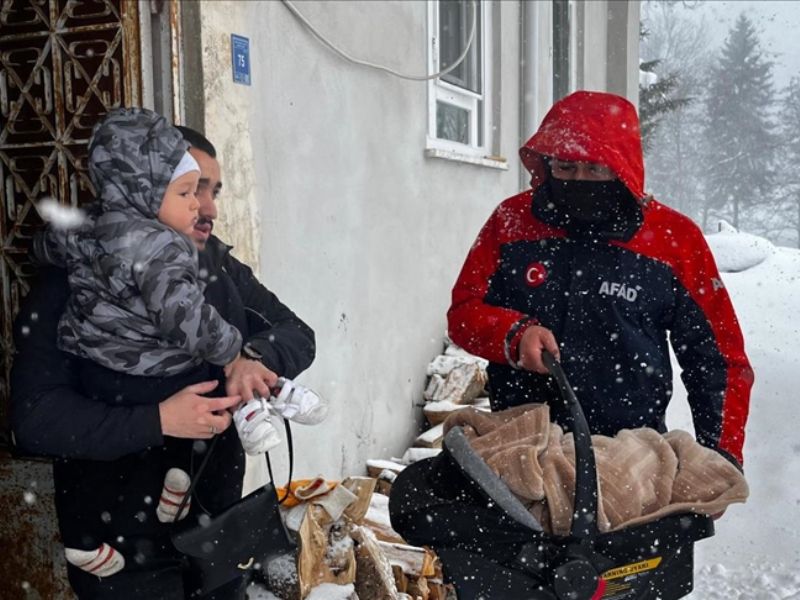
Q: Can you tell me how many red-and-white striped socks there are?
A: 2